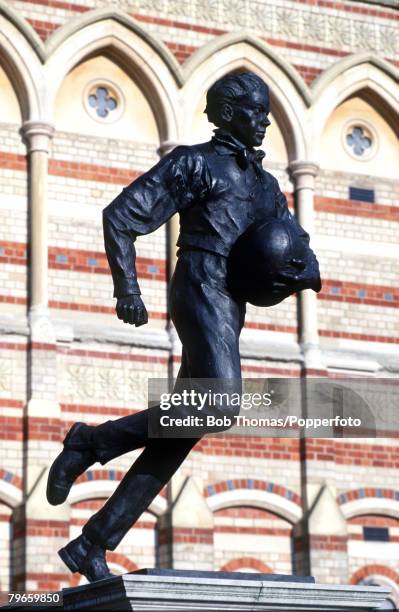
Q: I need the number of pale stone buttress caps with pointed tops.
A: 3